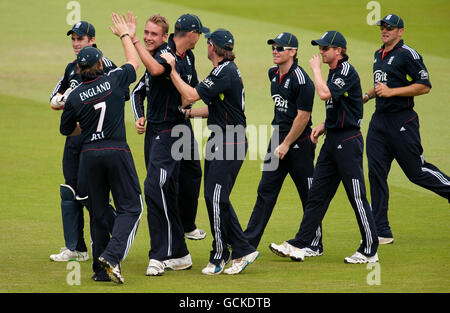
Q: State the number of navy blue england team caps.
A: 7